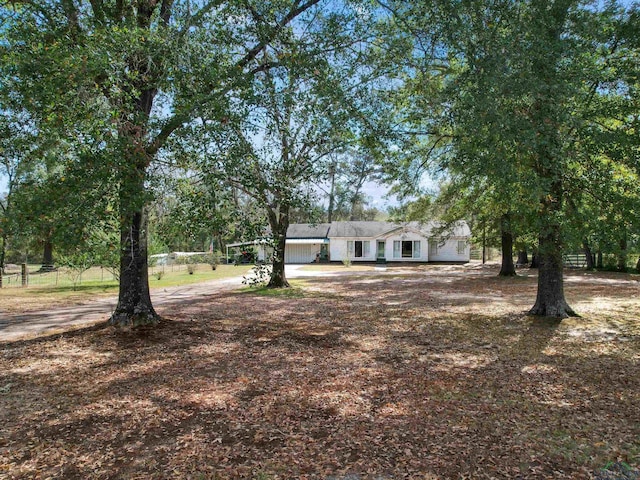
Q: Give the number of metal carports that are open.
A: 1